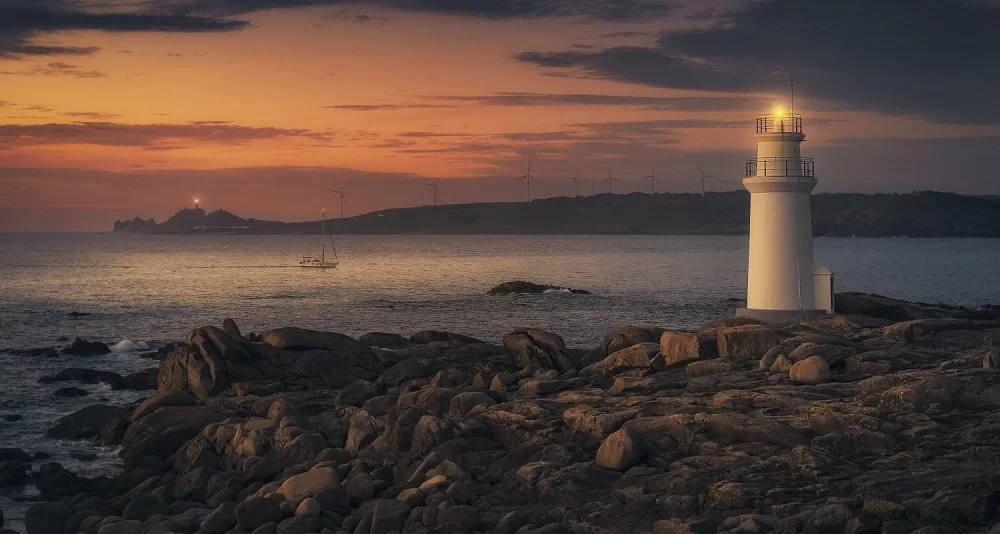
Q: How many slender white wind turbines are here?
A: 7